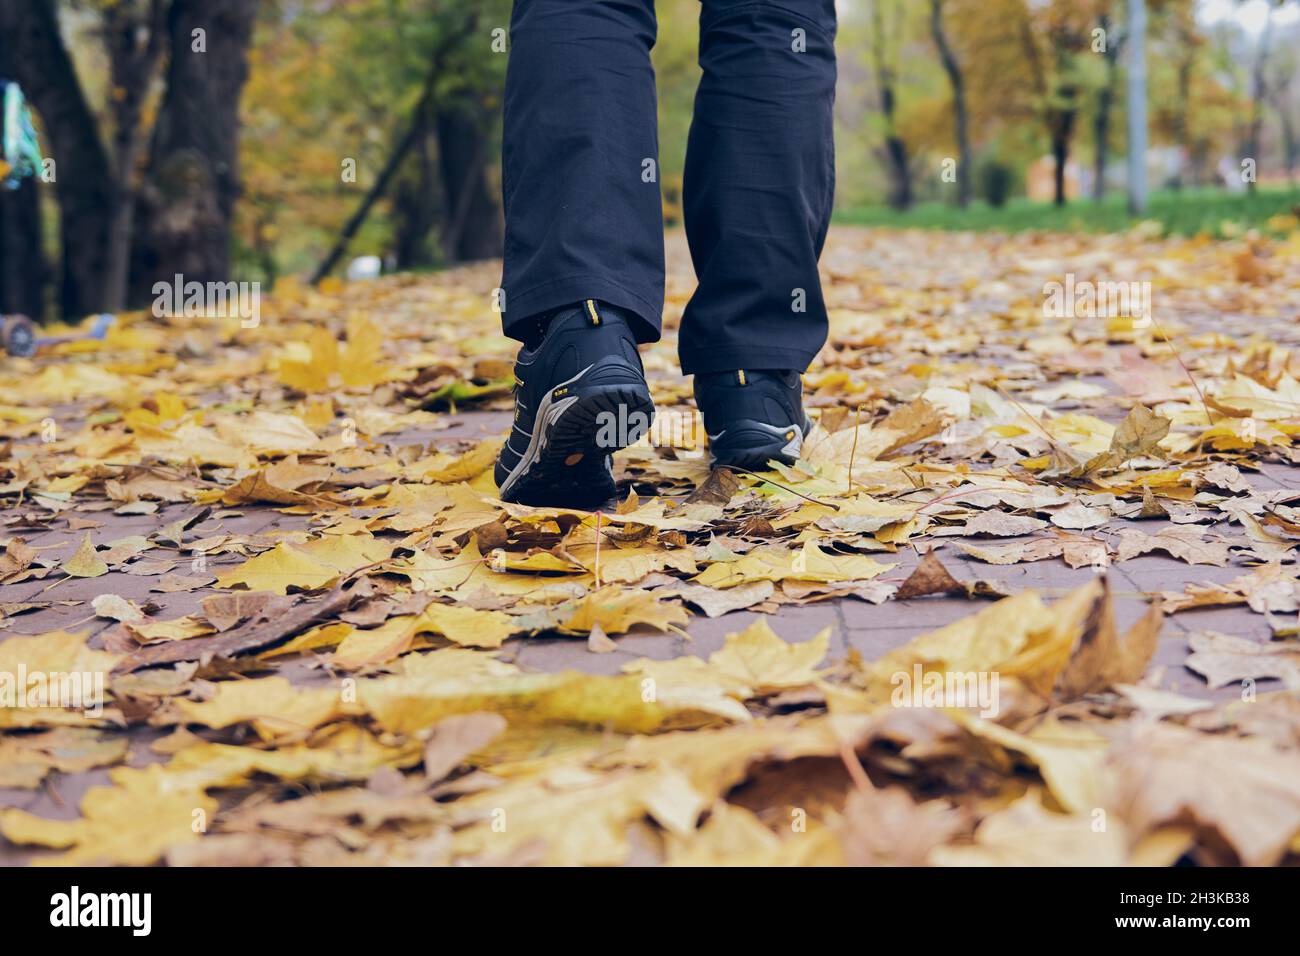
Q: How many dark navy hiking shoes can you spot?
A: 2